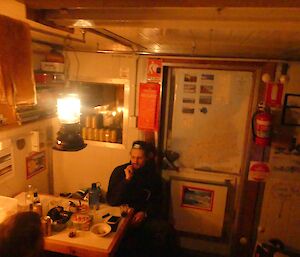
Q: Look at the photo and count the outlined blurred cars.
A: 0